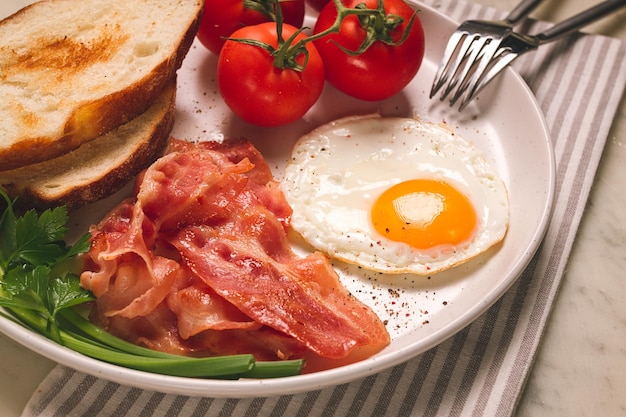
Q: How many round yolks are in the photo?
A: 1